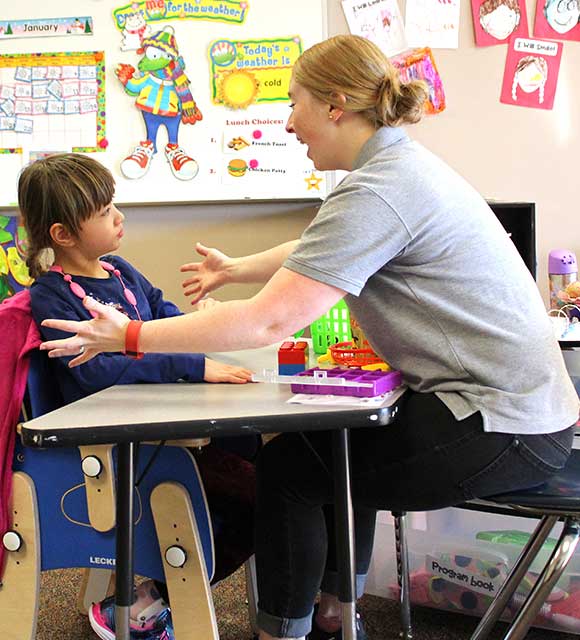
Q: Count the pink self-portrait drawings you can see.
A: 3